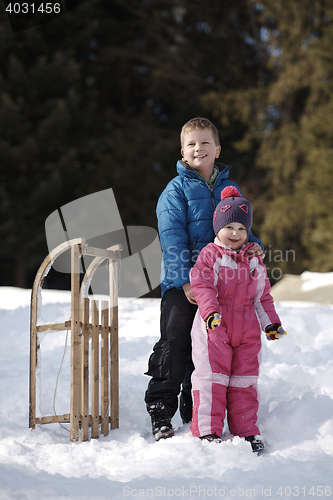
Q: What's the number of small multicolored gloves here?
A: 2